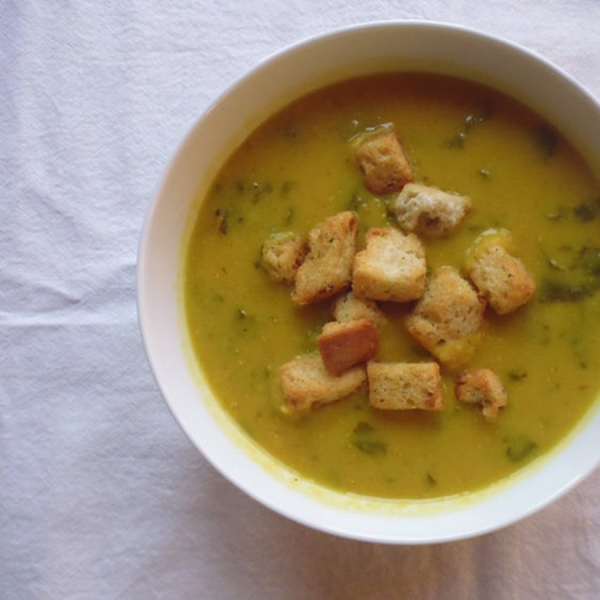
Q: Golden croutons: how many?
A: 12